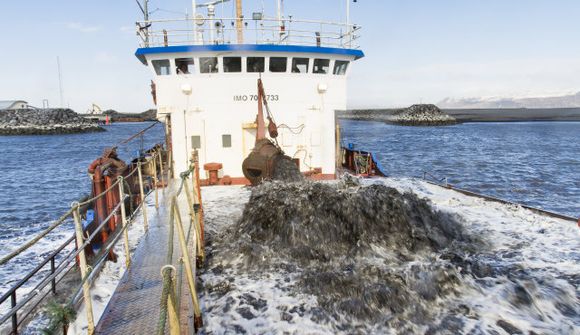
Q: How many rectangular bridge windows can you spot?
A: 9